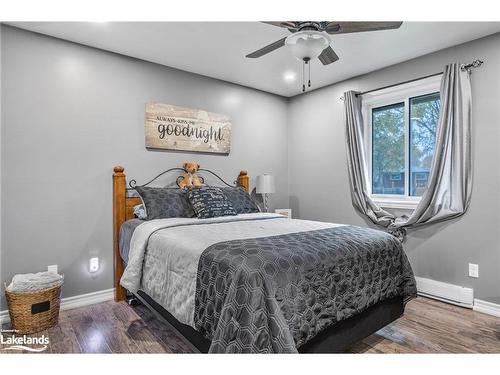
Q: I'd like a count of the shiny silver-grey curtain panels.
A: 2